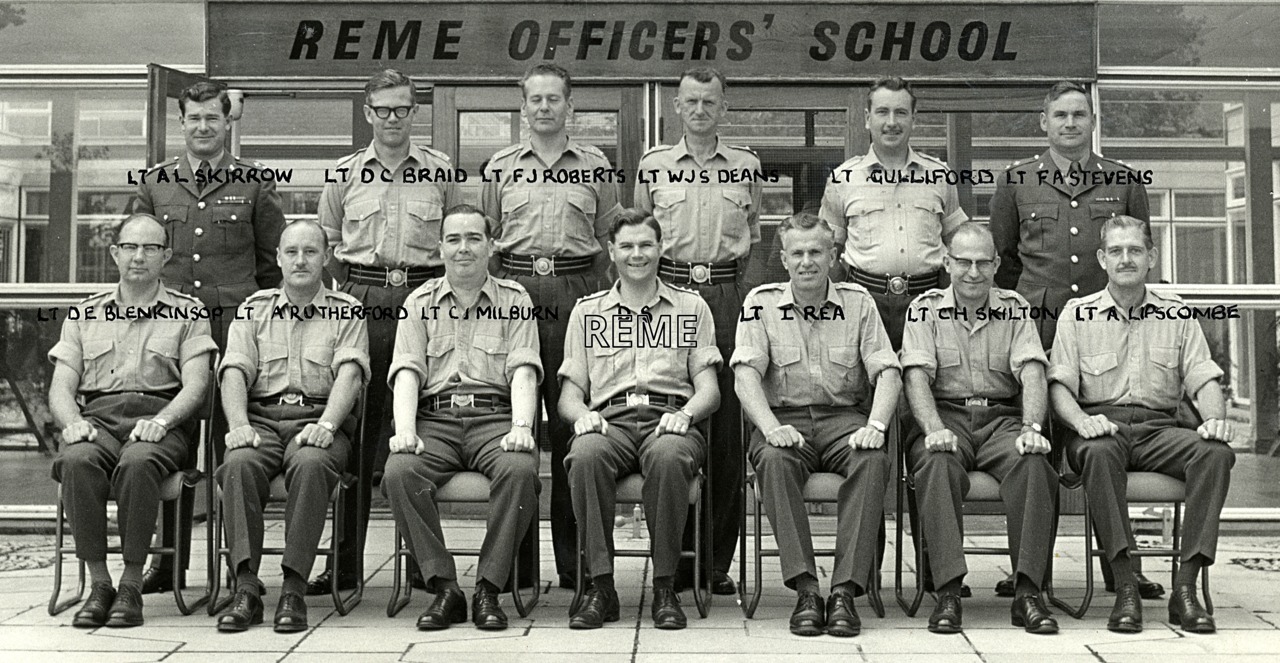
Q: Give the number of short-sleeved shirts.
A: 11